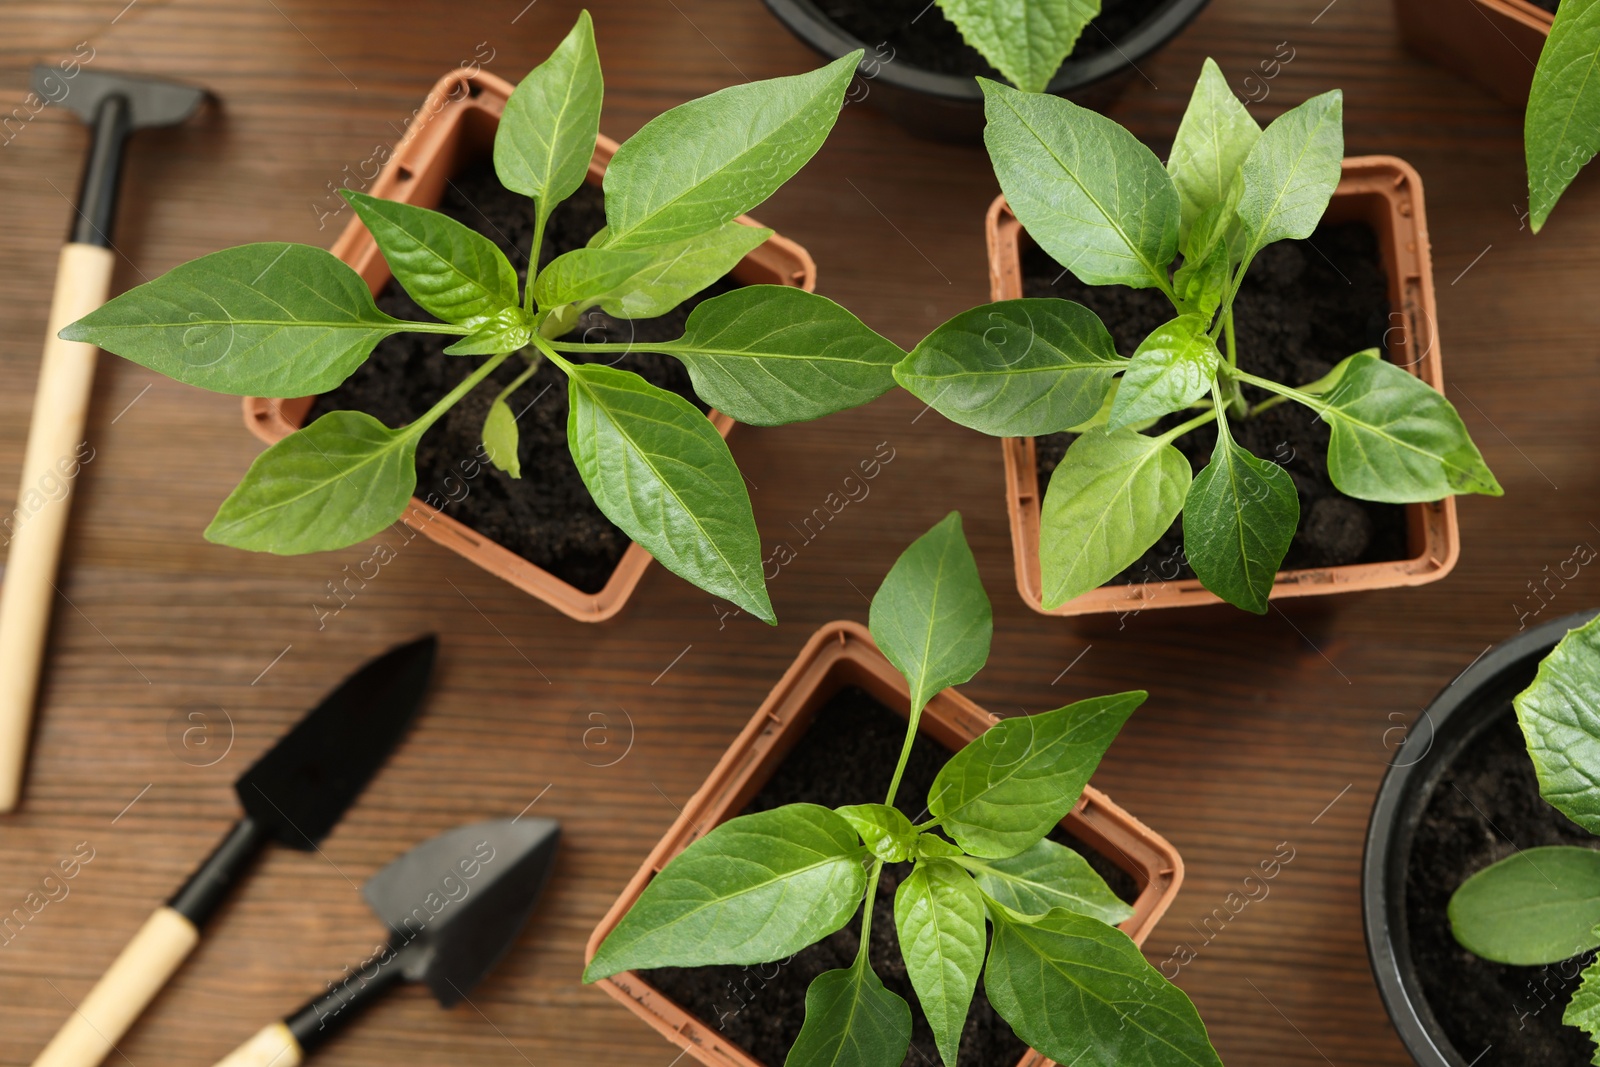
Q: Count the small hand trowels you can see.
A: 2